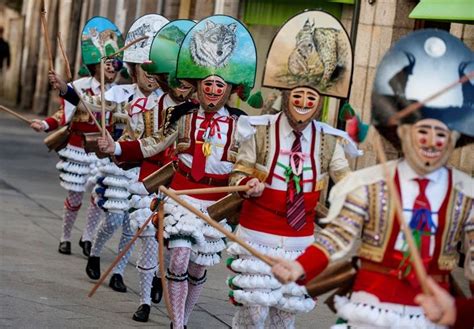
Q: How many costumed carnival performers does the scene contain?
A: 6